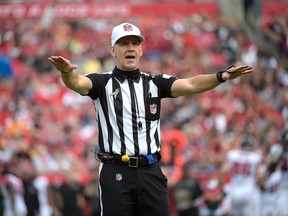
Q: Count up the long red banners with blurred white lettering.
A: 1